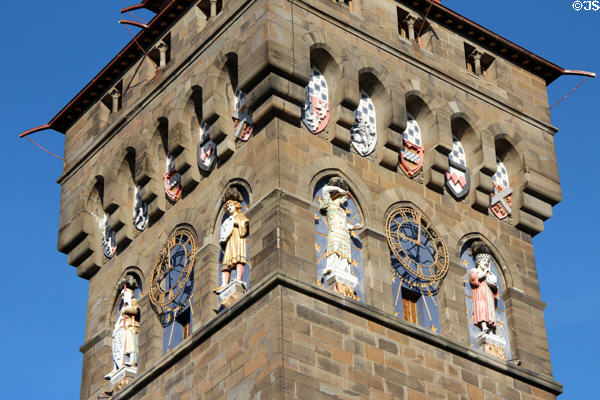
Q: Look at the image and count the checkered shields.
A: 10